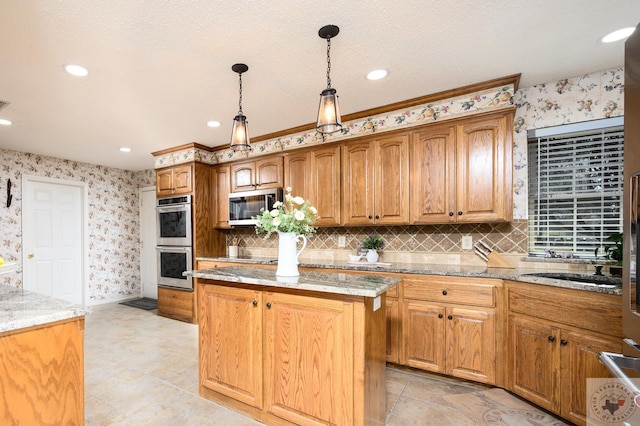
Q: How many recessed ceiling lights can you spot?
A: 6